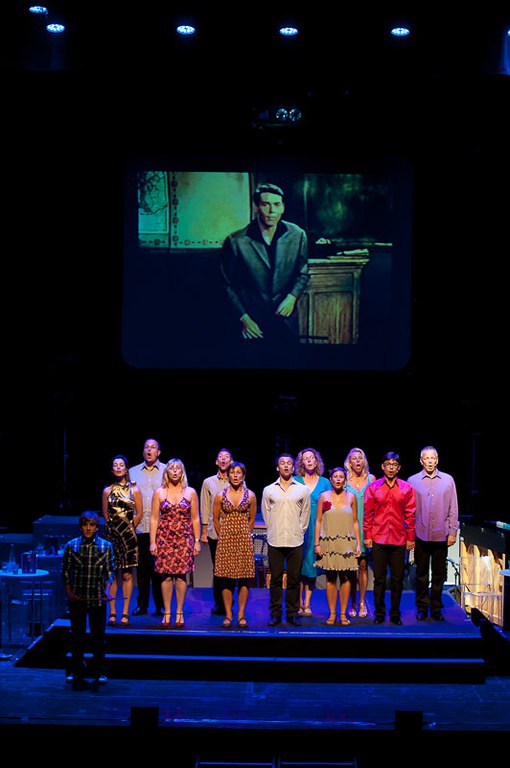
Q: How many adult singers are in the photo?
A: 11